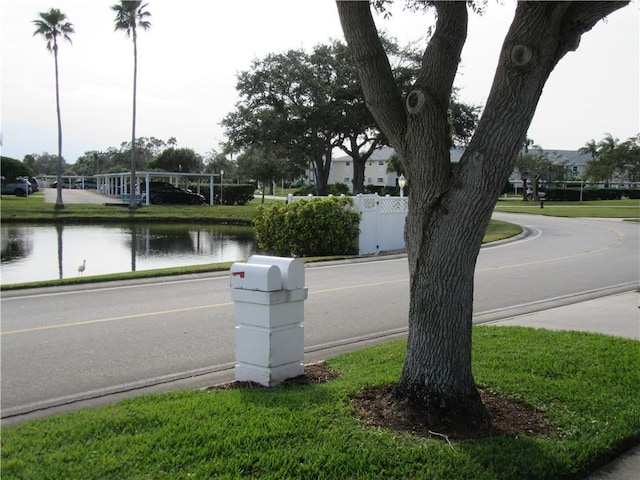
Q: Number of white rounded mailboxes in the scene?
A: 2